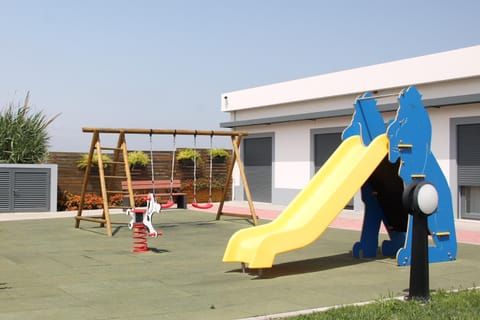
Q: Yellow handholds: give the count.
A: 3